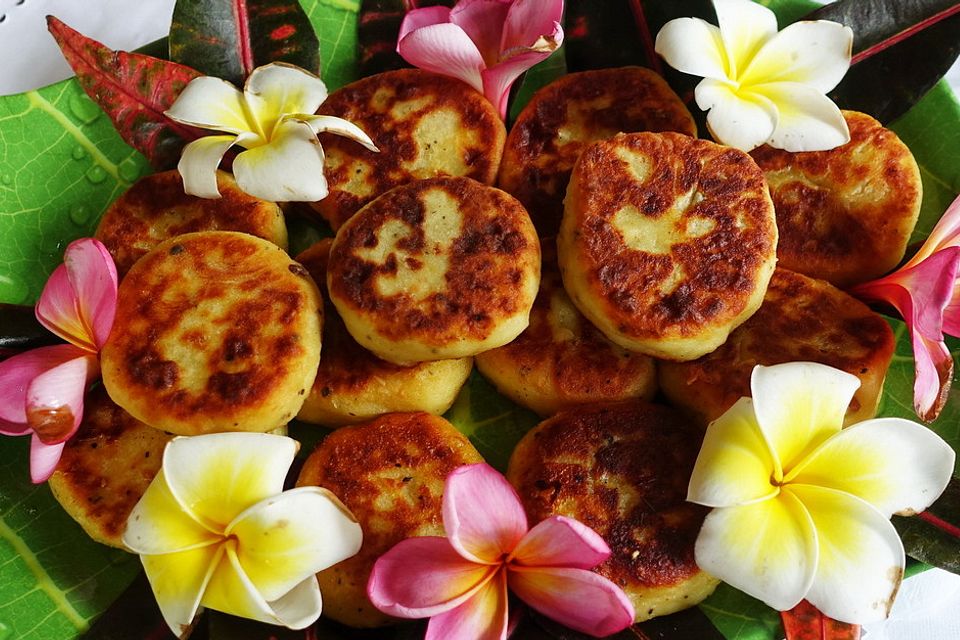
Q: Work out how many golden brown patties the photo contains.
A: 13